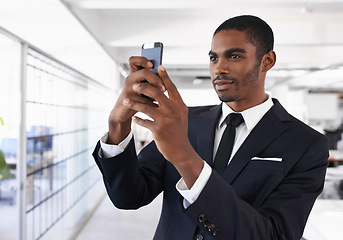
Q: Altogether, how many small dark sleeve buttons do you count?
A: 4